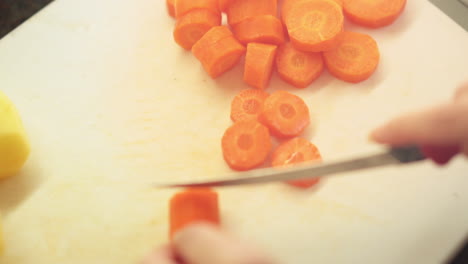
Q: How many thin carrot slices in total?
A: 4